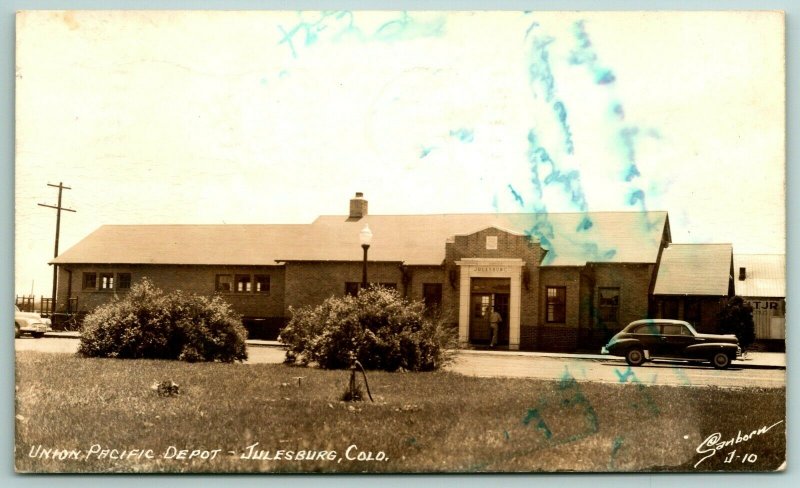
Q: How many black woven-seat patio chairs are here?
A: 0